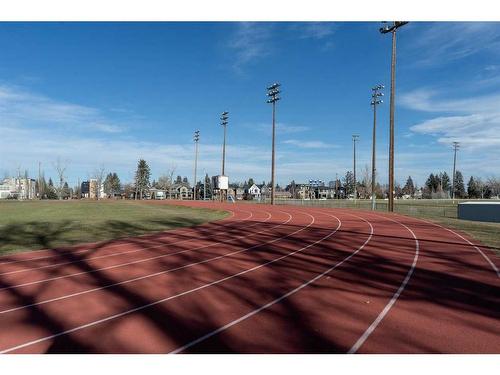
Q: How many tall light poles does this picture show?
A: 7